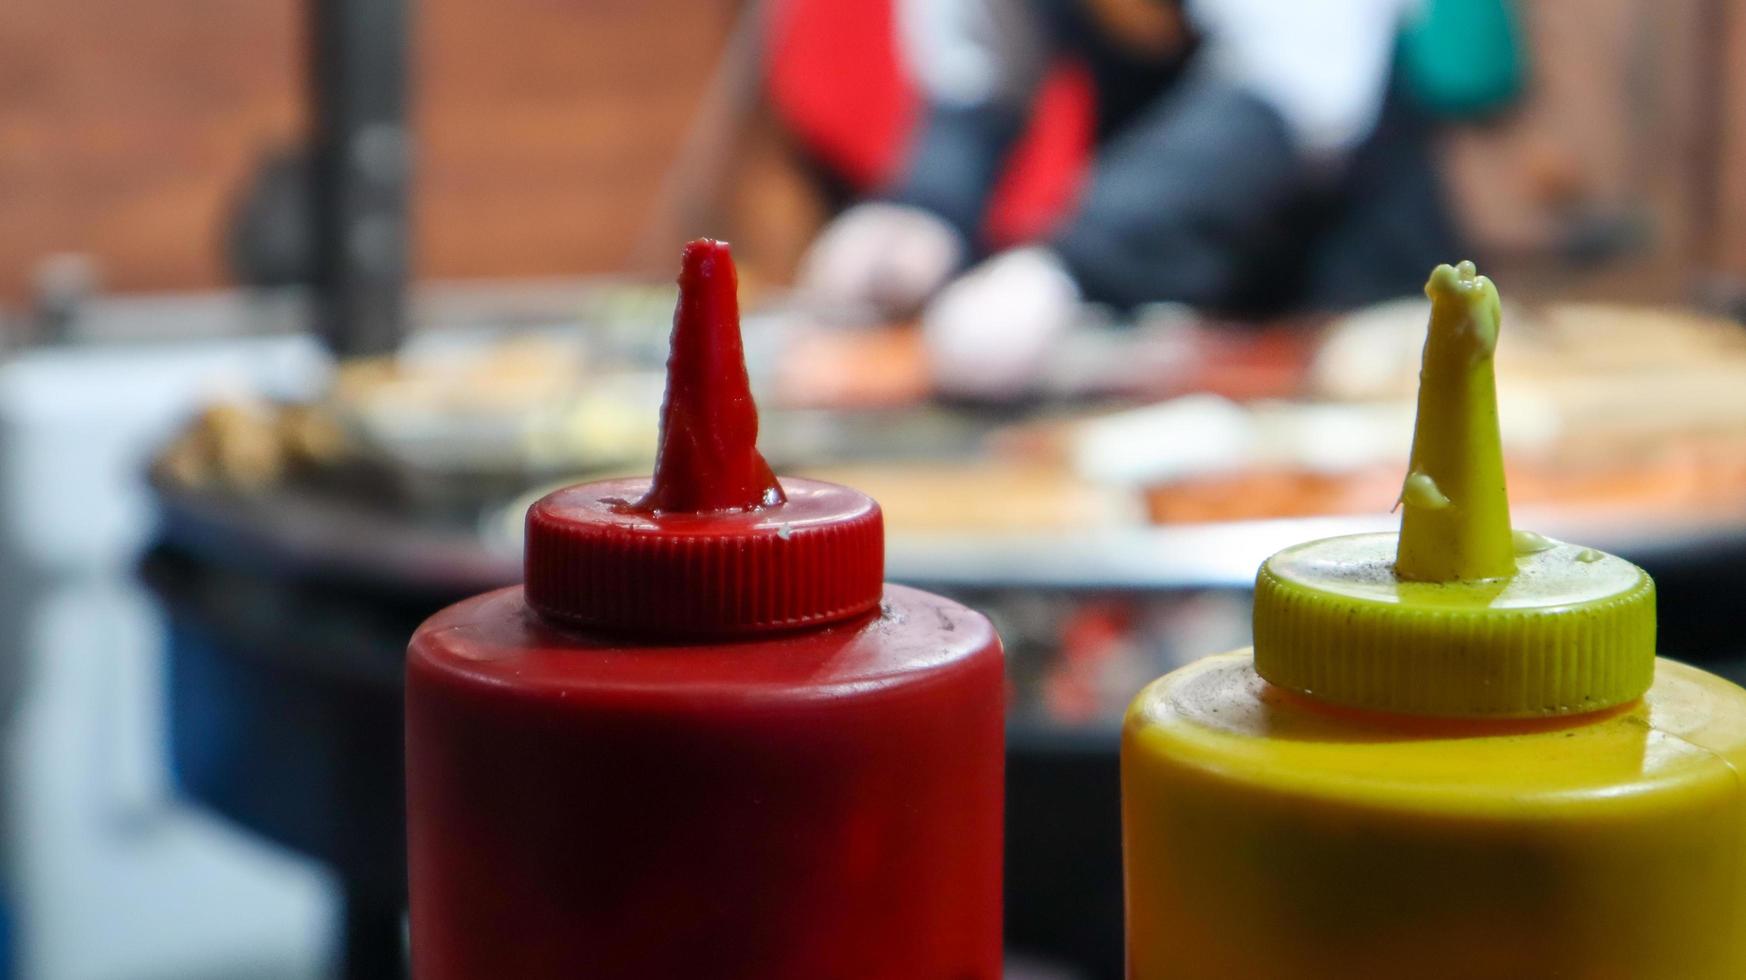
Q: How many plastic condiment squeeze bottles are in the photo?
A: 2